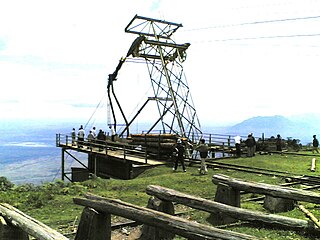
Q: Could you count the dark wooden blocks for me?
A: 5